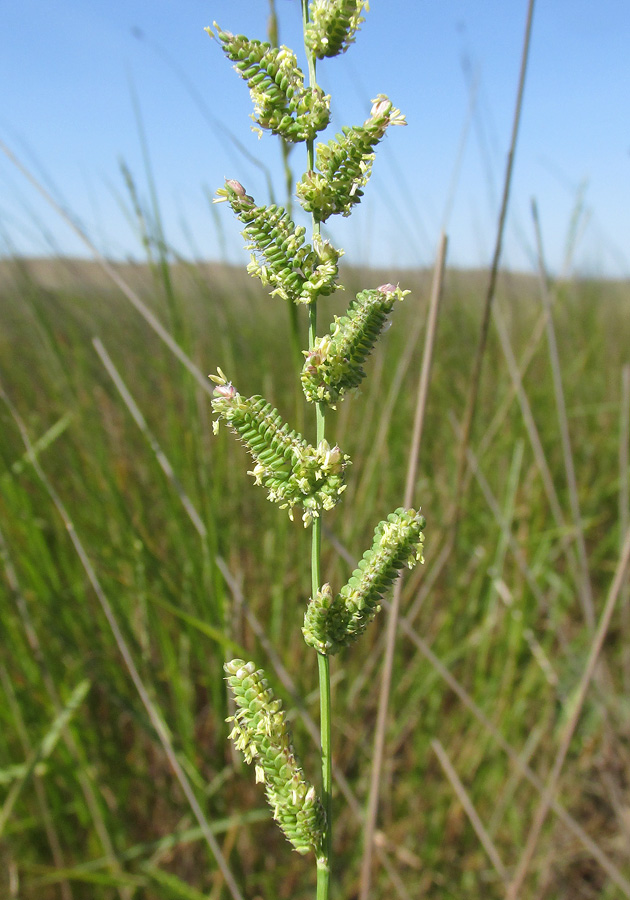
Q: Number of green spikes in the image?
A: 8